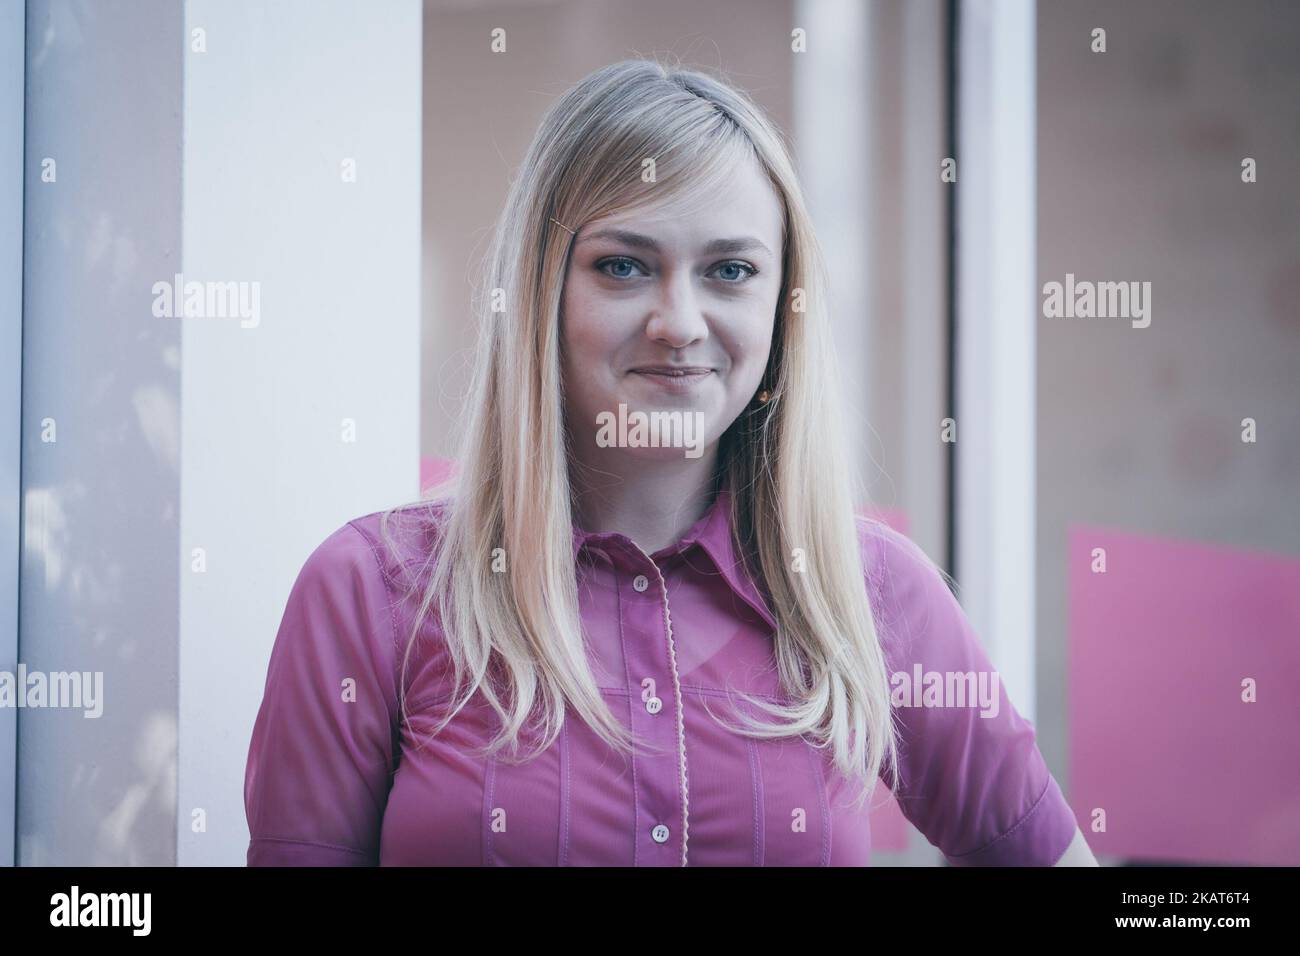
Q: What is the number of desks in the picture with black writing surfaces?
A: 0